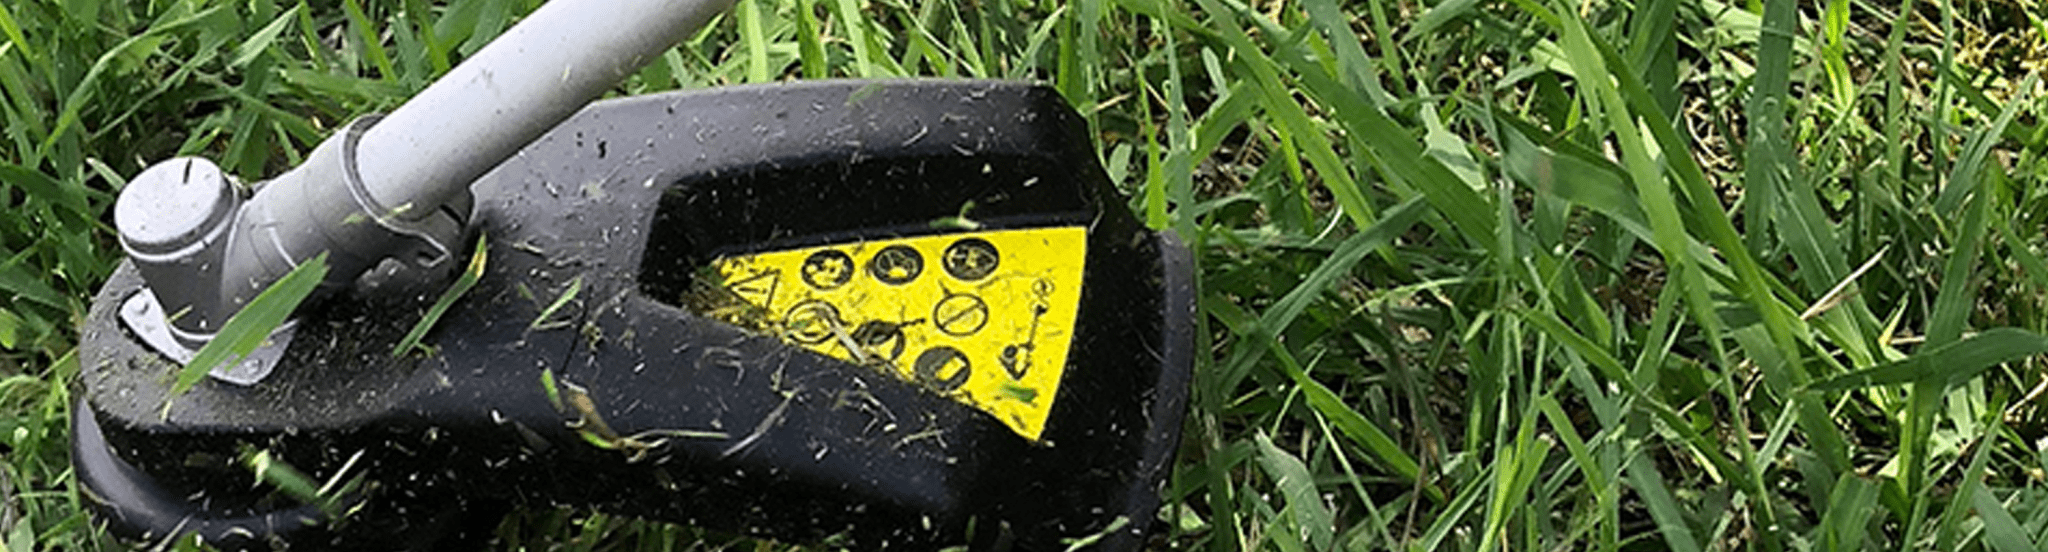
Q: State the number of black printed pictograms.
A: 9